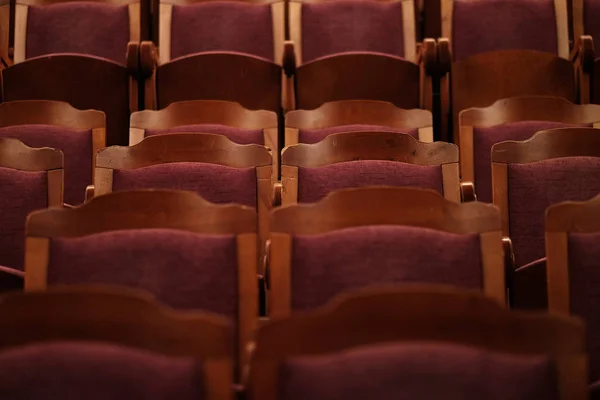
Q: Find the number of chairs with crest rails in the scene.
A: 13